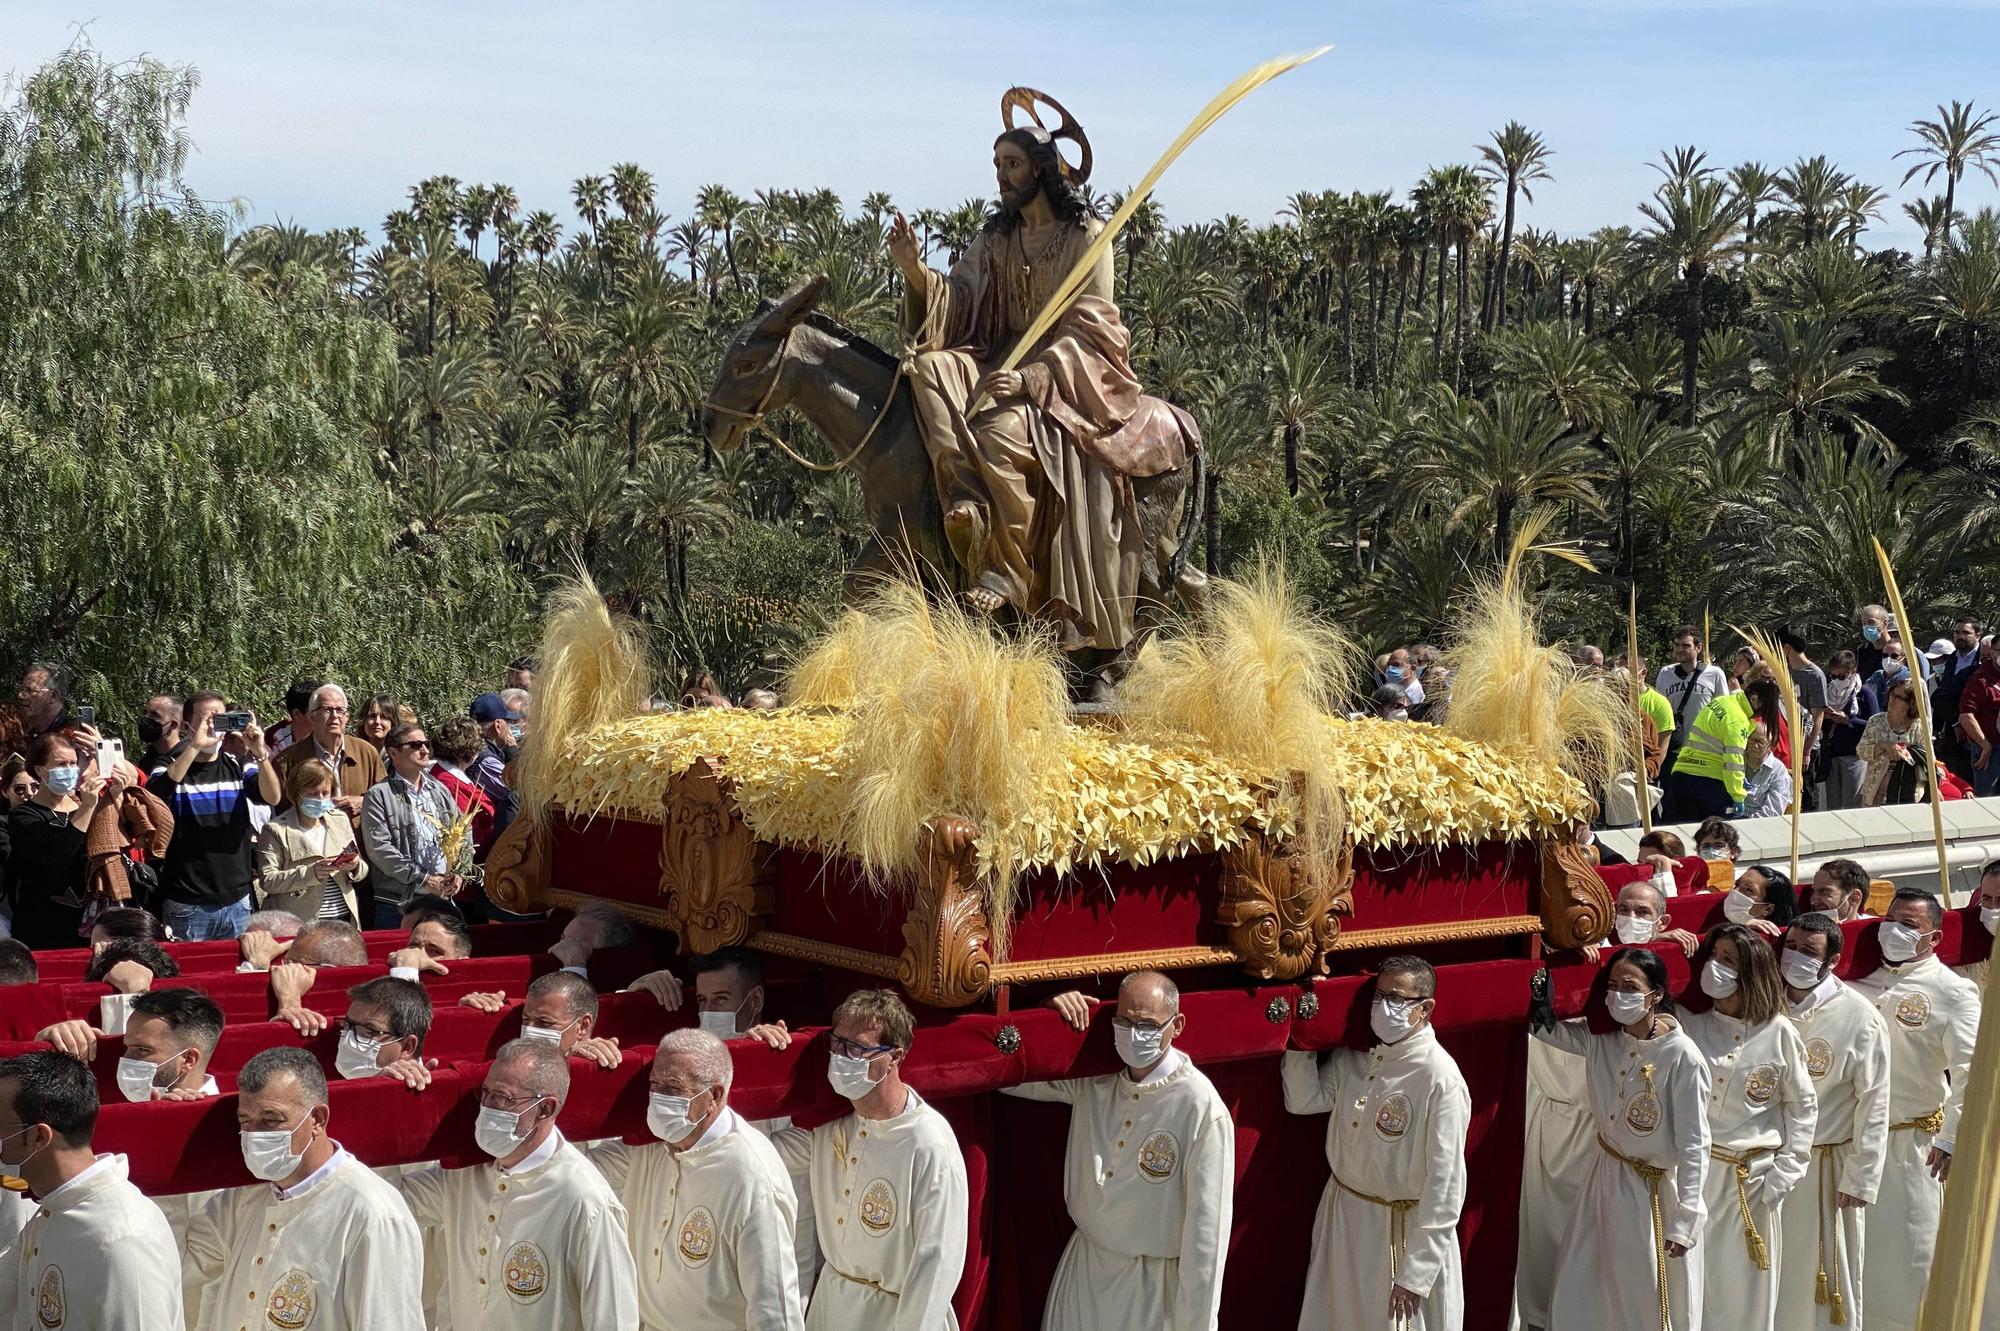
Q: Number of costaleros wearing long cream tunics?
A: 11